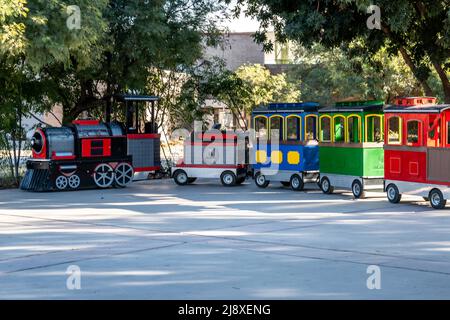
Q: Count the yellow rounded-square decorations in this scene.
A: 3